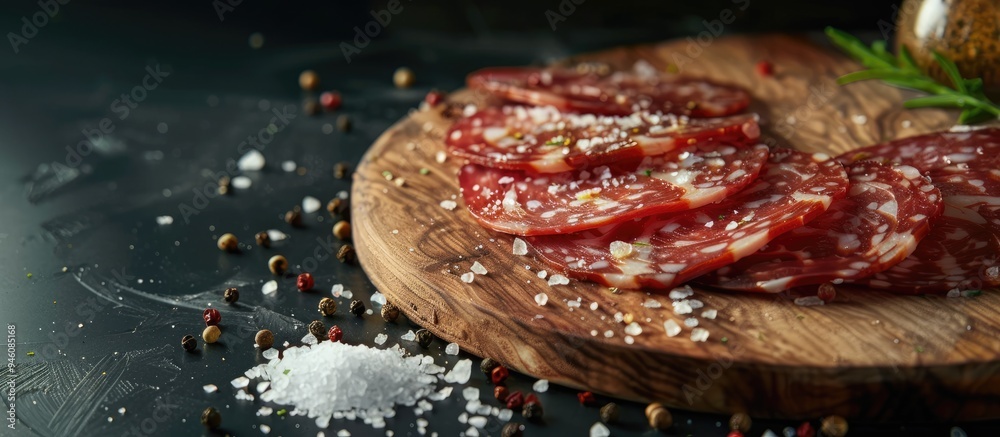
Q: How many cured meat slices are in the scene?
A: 6